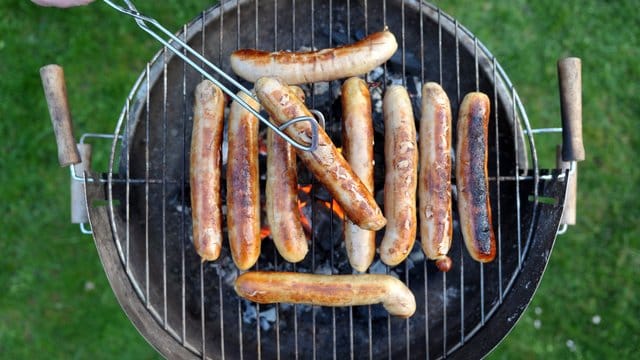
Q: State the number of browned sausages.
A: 10